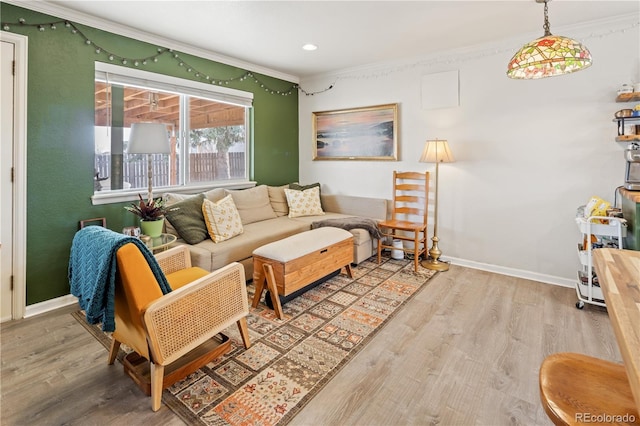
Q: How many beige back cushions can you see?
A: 3